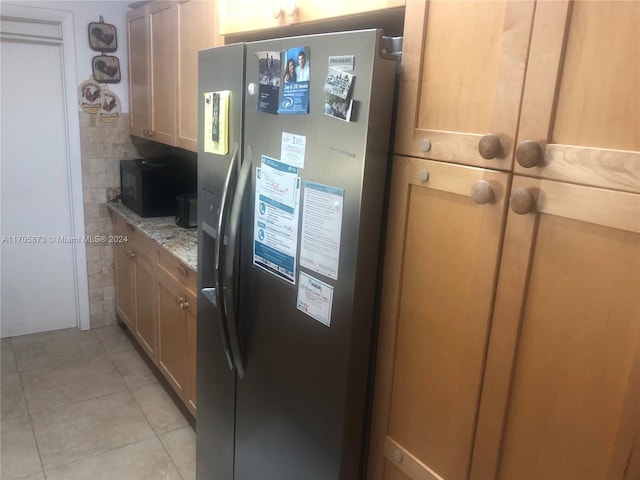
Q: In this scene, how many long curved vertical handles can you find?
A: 2